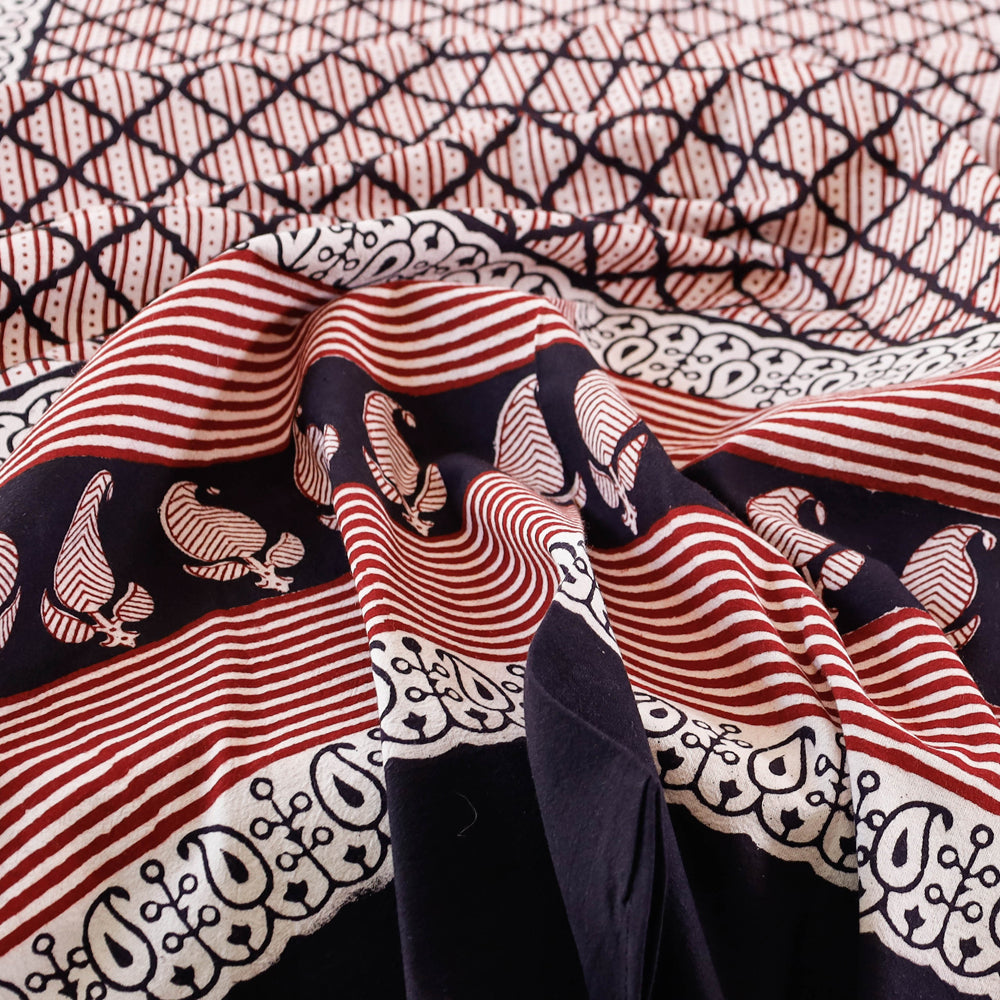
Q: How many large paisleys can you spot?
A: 9